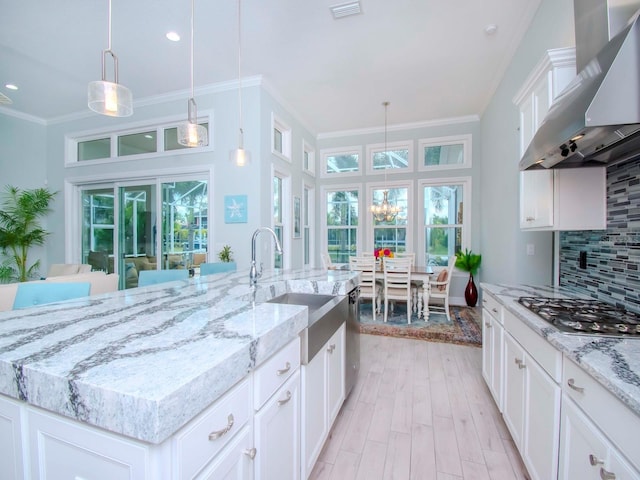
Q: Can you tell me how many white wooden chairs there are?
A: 6